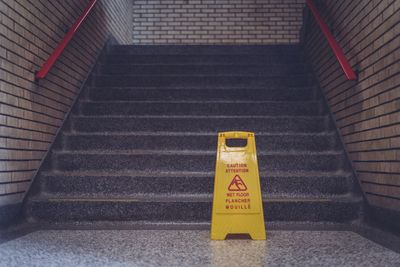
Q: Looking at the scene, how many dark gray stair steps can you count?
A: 11